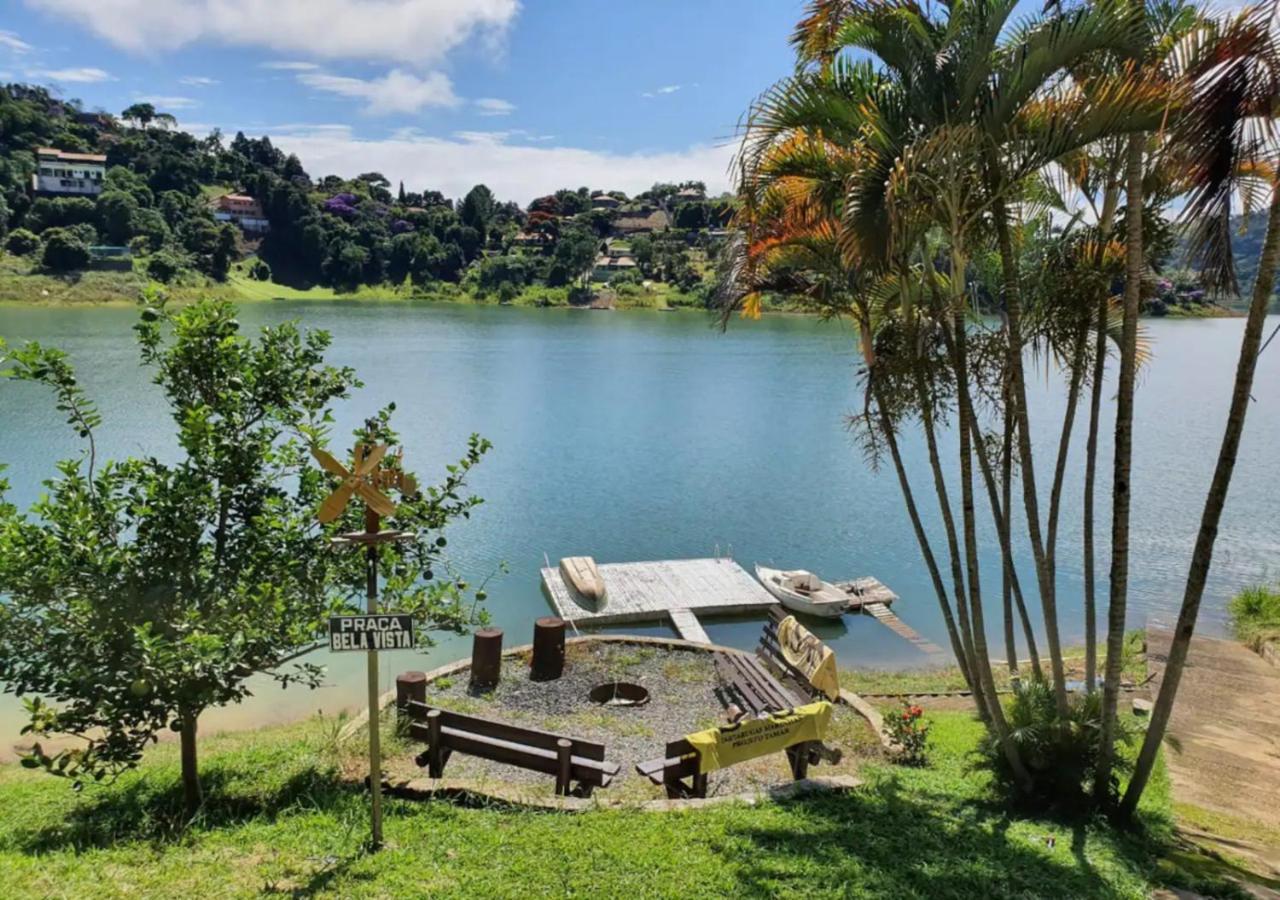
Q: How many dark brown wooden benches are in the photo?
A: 3